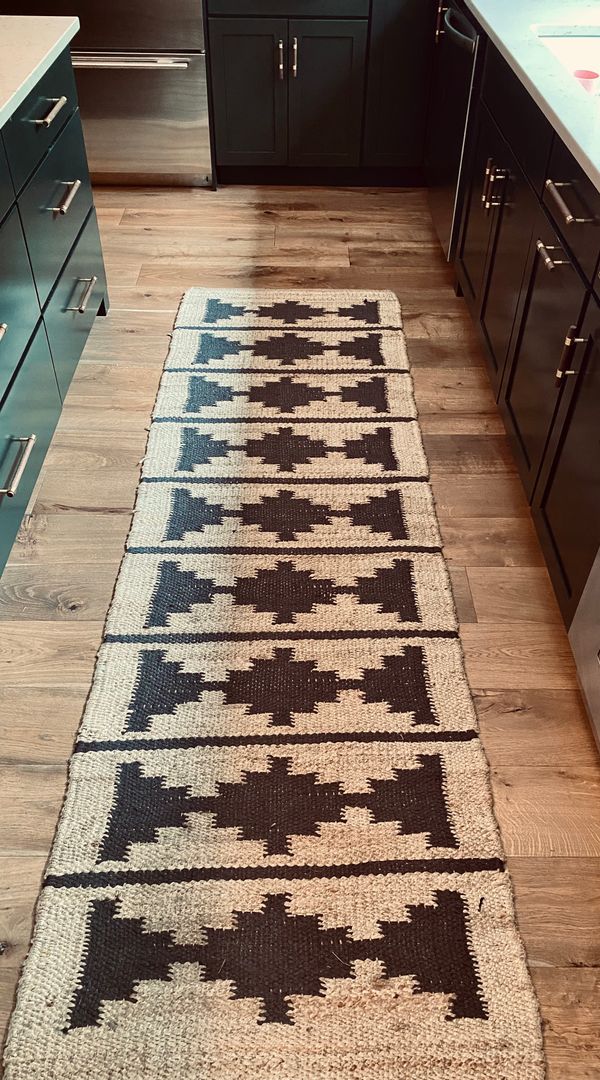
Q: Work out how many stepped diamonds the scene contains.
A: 9